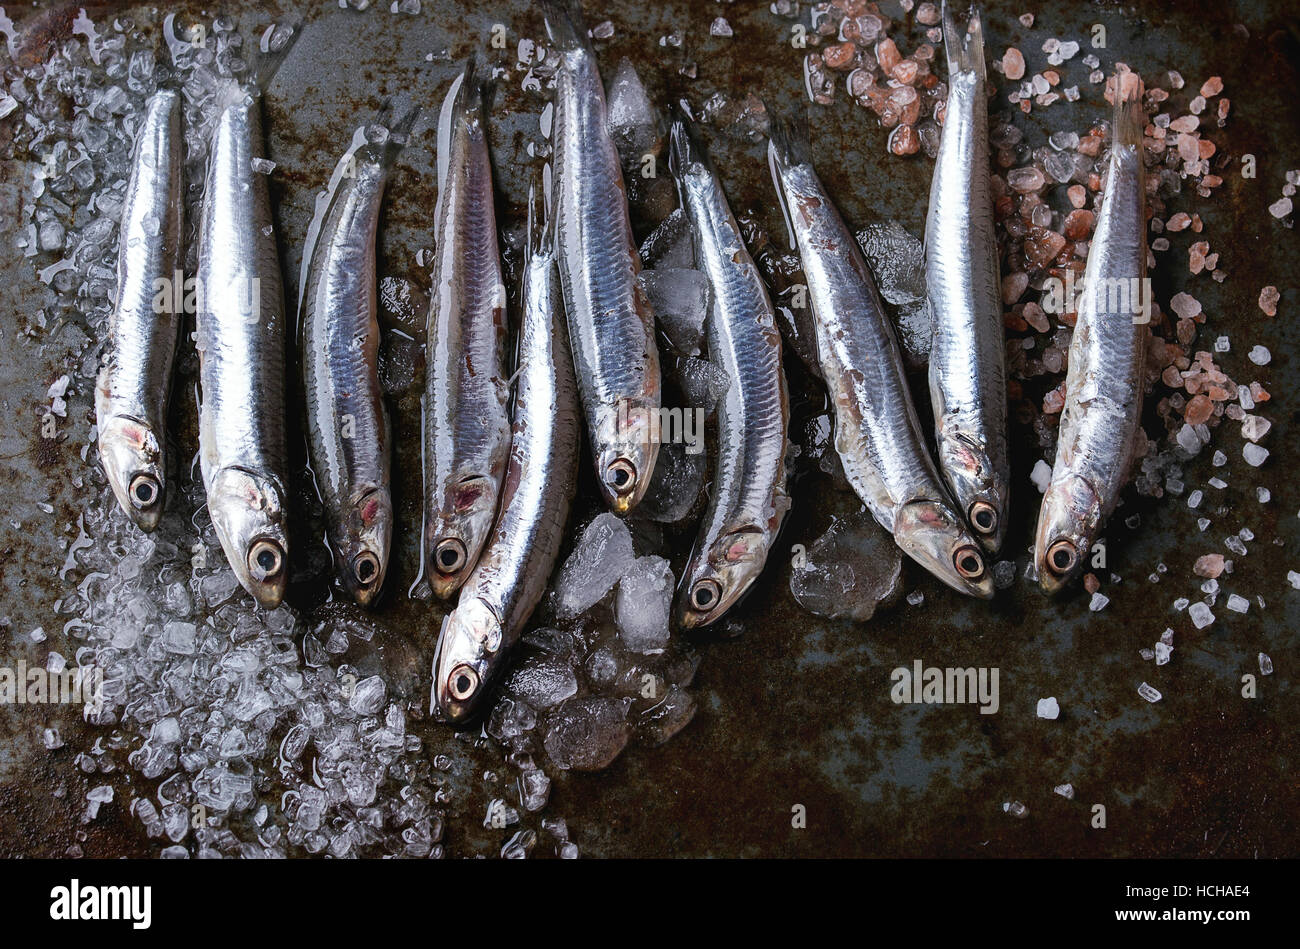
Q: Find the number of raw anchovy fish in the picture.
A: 10